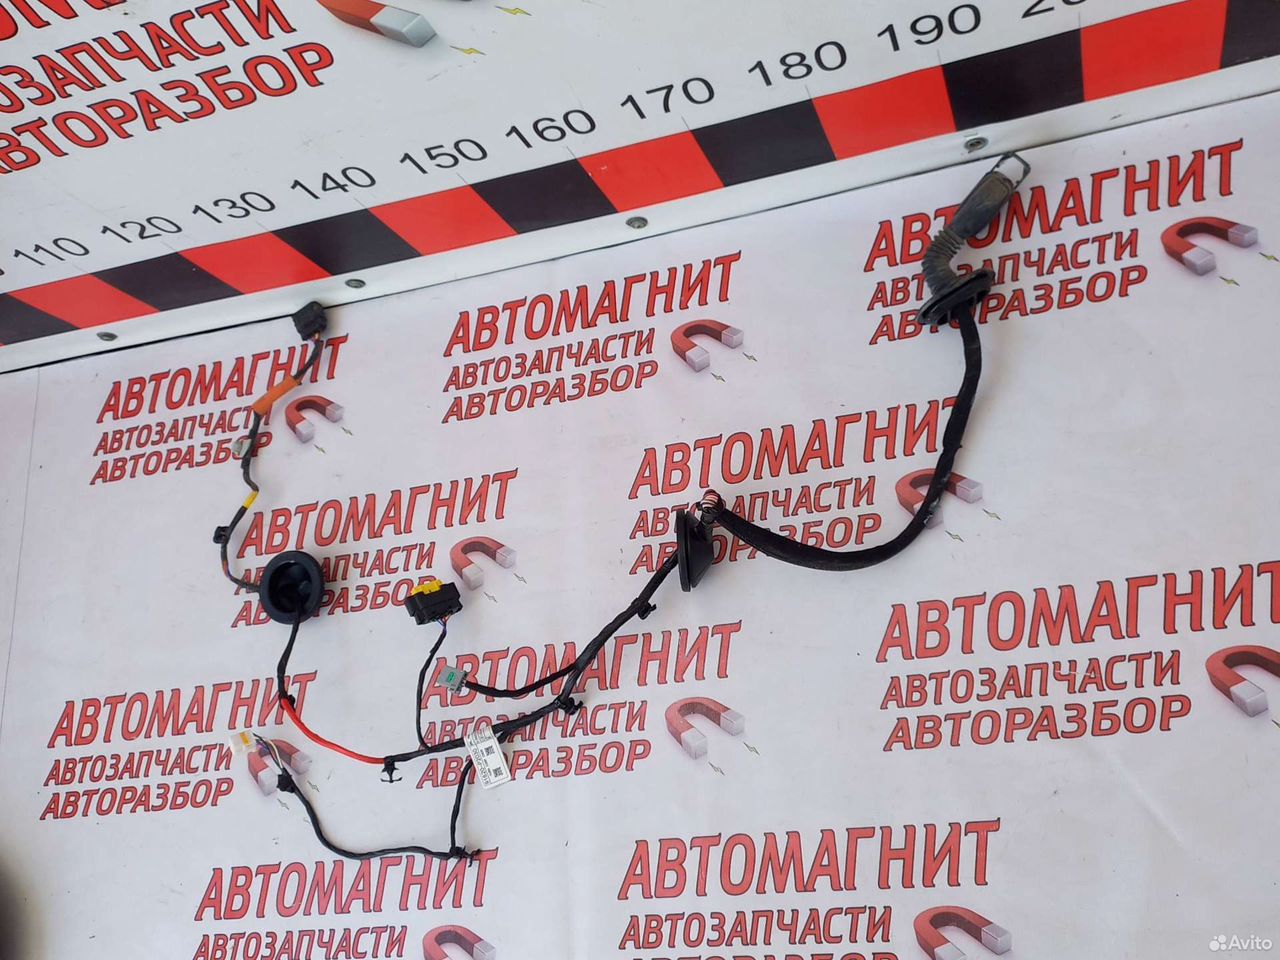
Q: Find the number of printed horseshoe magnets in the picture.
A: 11